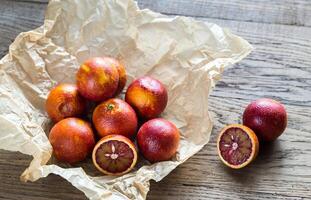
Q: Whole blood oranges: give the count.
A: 8